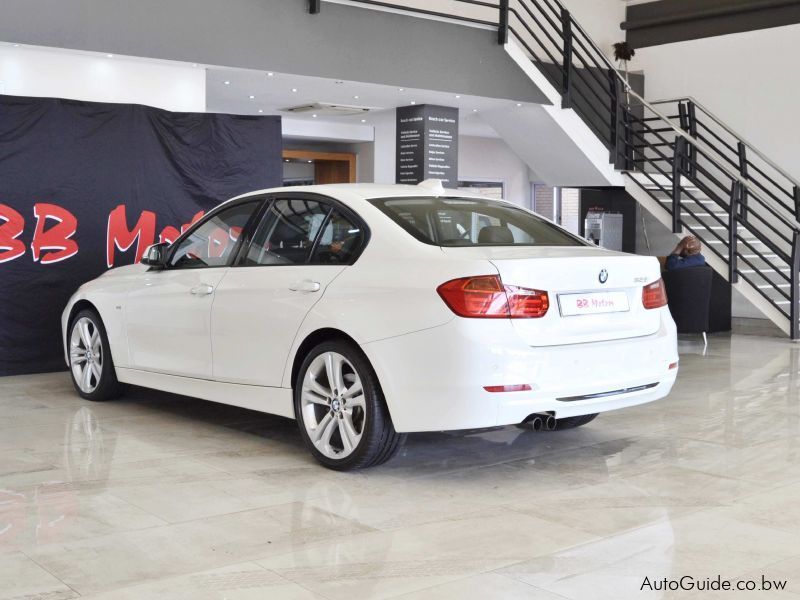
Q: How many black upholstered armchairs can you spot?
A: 1